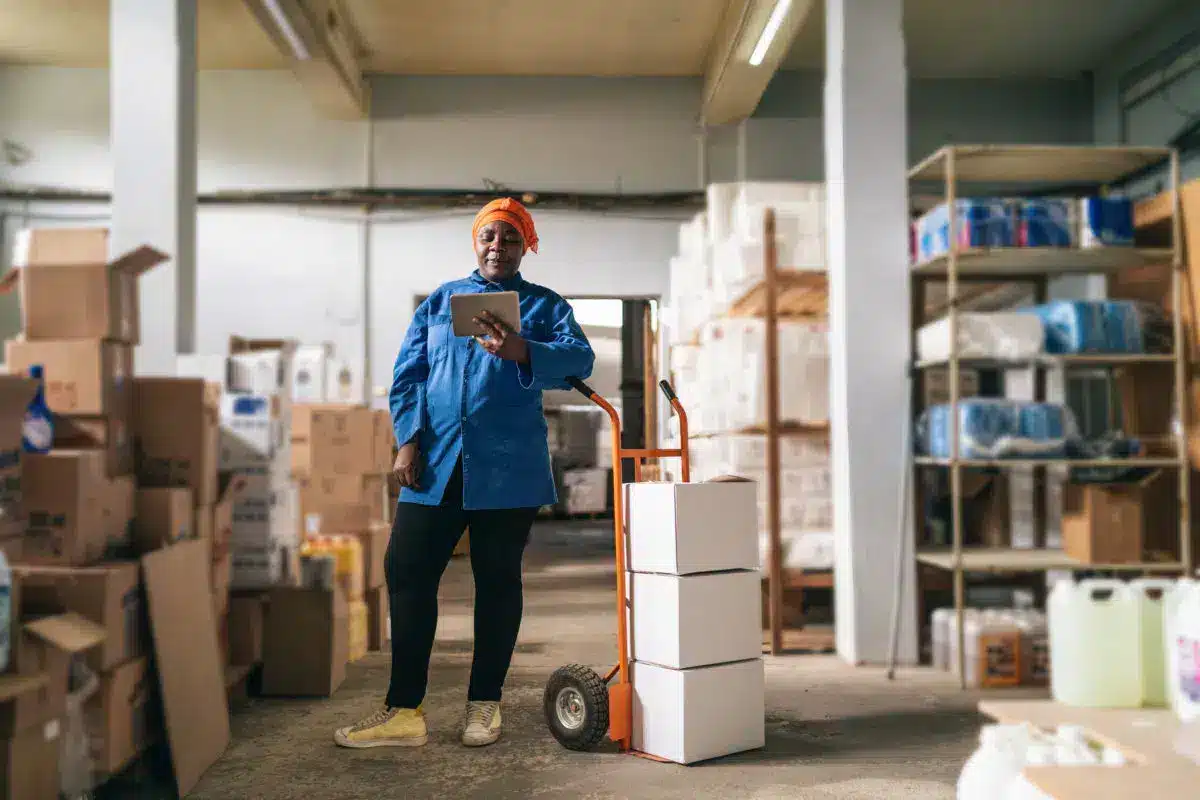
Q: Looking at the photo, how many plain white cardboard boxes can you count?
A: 3